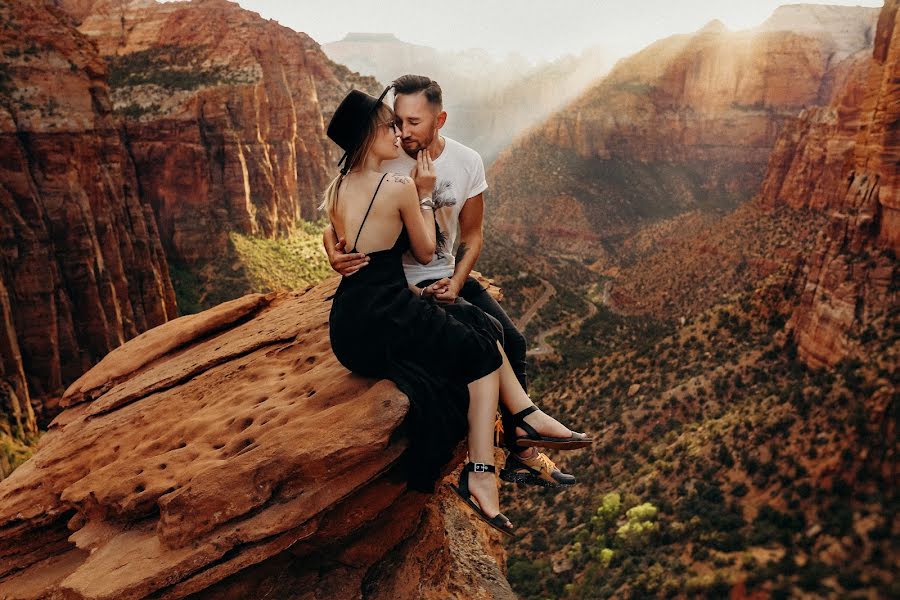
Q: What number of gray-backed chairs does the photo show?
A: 0